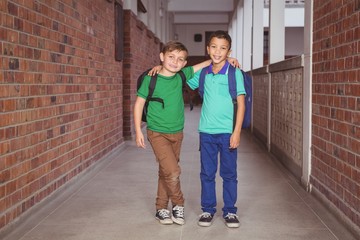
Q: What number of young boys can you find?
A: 2